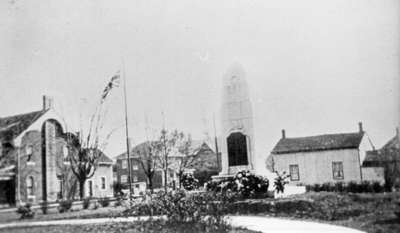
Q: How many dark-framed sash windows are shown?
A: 2